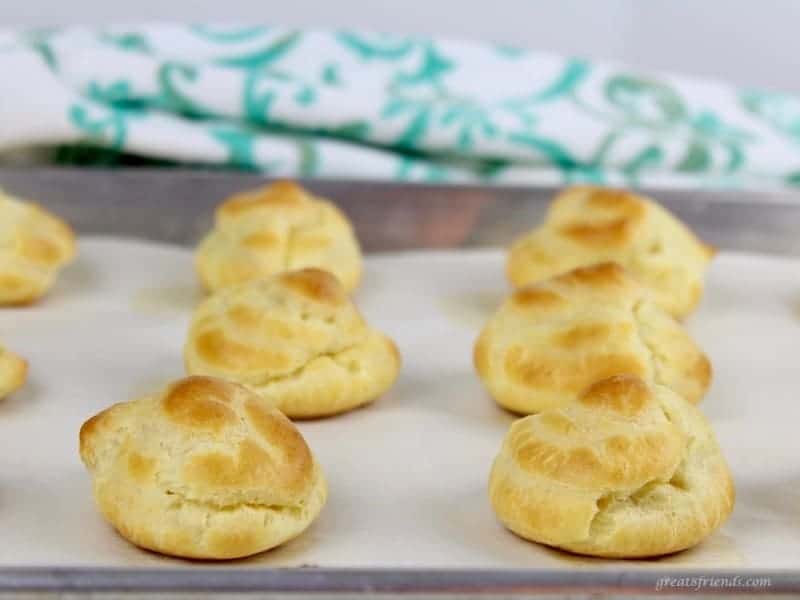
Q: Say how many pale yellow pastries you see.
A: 8